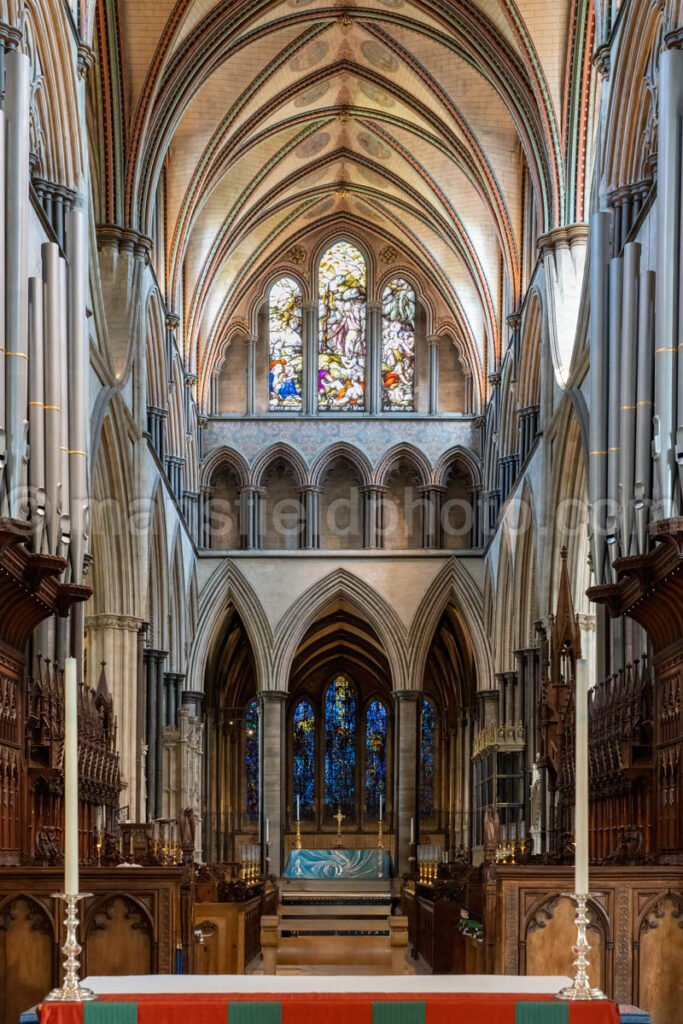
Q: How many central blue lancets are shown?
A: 3